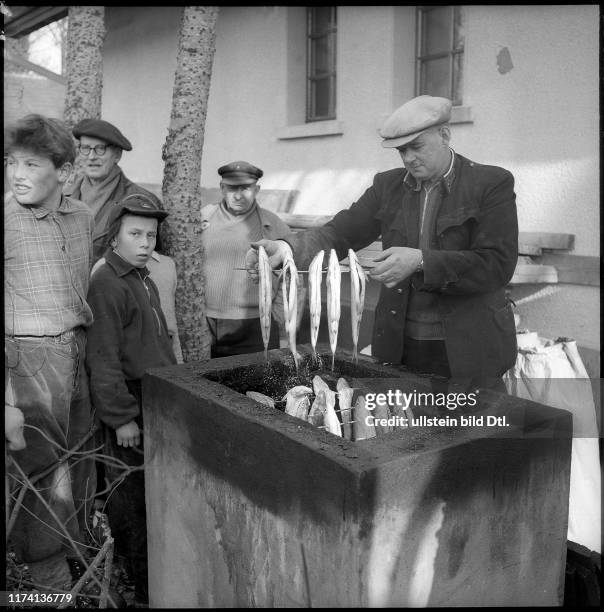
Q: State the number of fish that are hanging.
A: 5